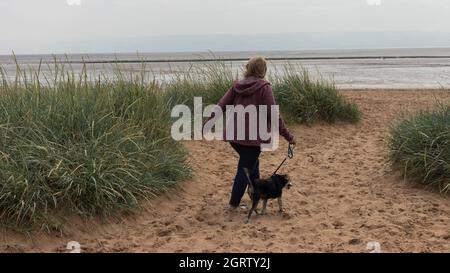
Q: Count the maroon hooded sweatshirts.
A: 1